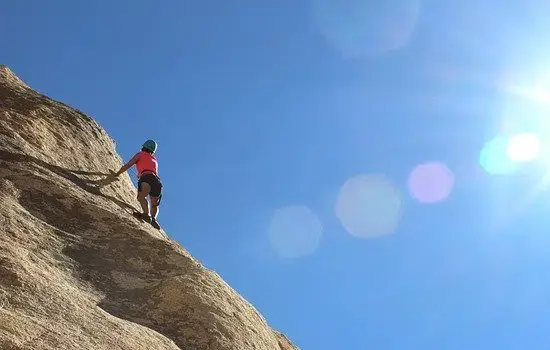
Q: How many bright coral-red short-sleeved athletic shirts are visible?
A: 1